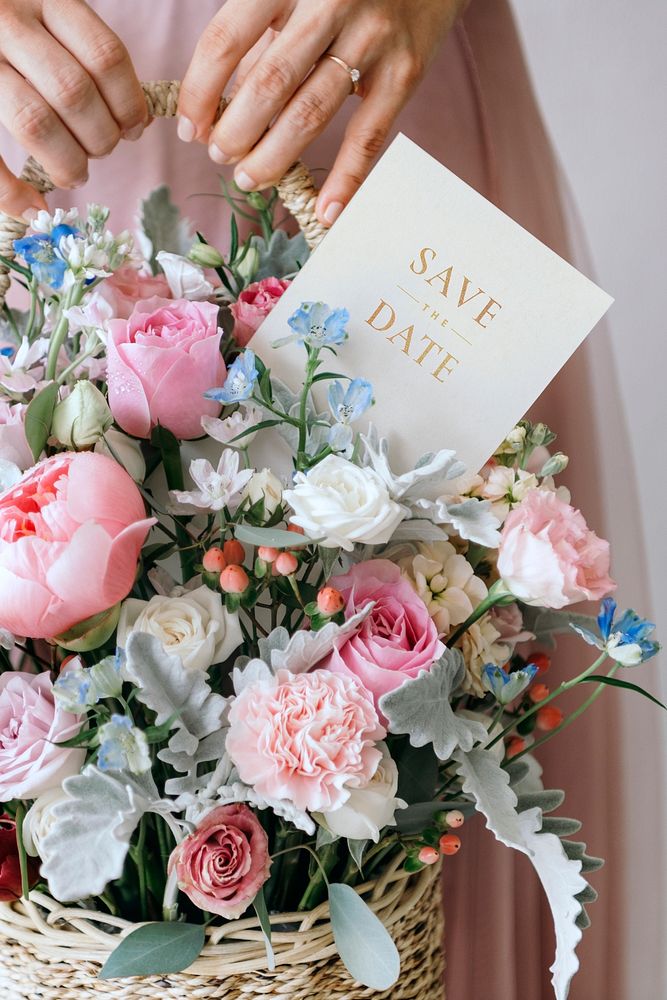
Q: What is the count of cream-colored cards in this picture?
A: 1